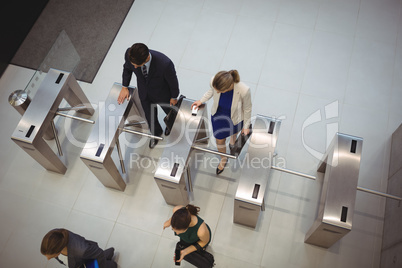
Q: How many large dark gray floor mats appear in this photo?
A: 1